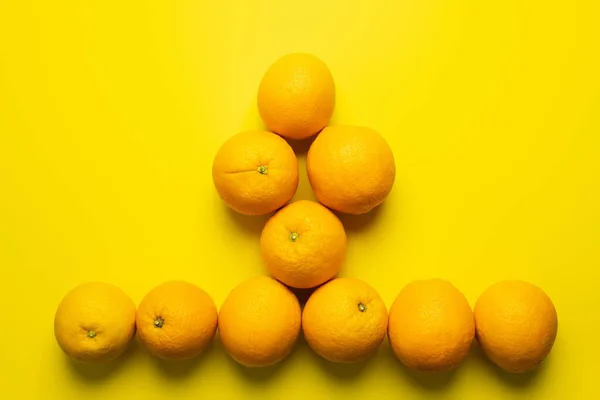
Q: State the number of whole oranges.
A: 10